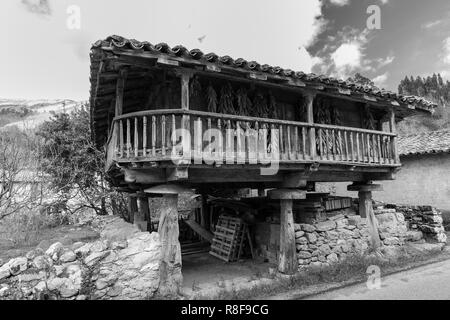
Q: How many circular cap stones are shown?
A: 3